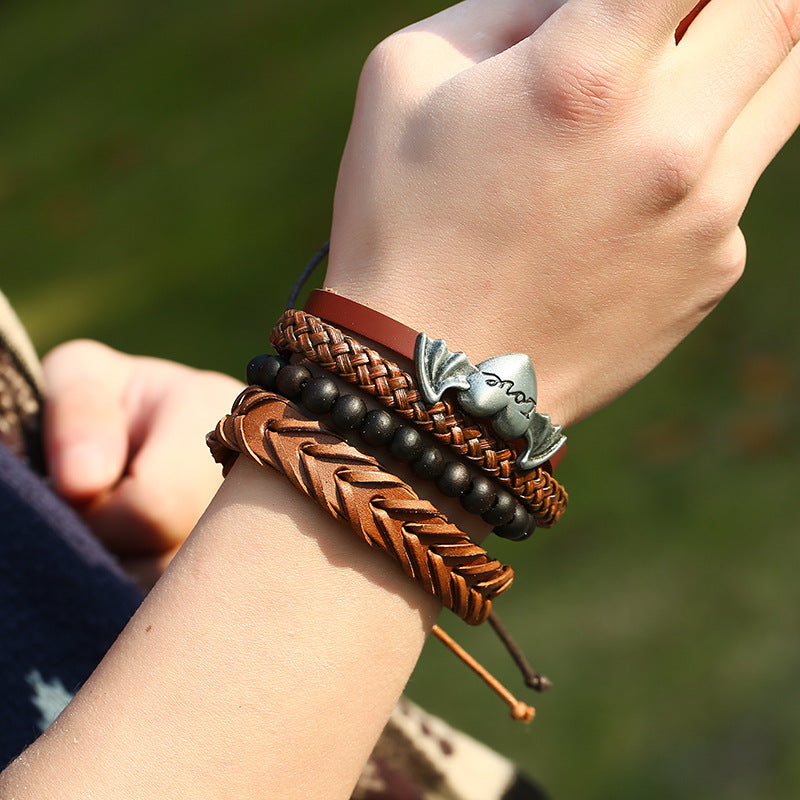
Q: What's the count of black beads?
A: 13